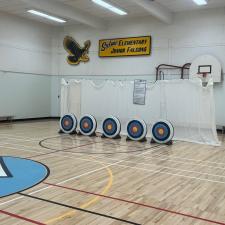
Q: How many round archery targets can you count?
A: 5